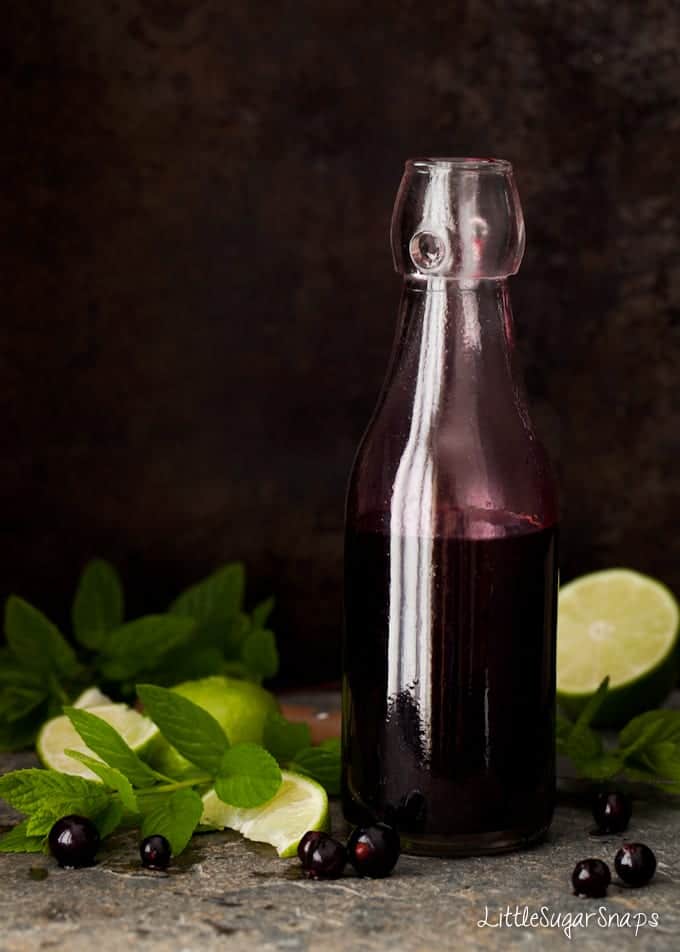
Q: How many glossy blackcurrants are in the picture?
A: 8